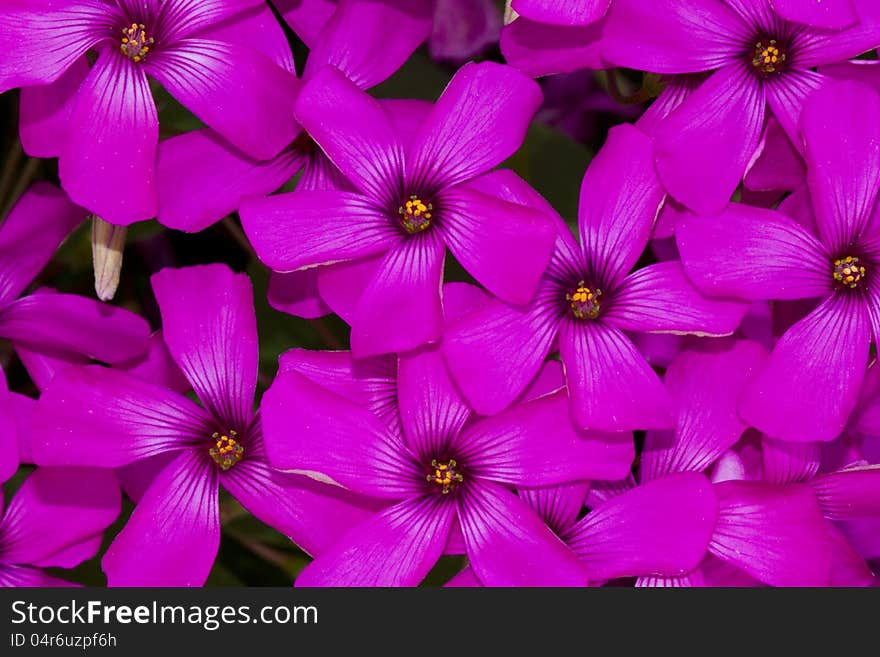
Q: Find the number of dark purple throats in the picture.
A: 7